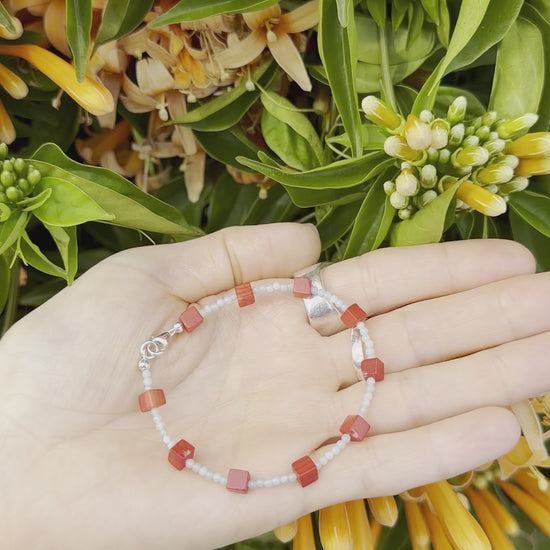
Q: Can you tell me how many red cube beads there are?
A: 10